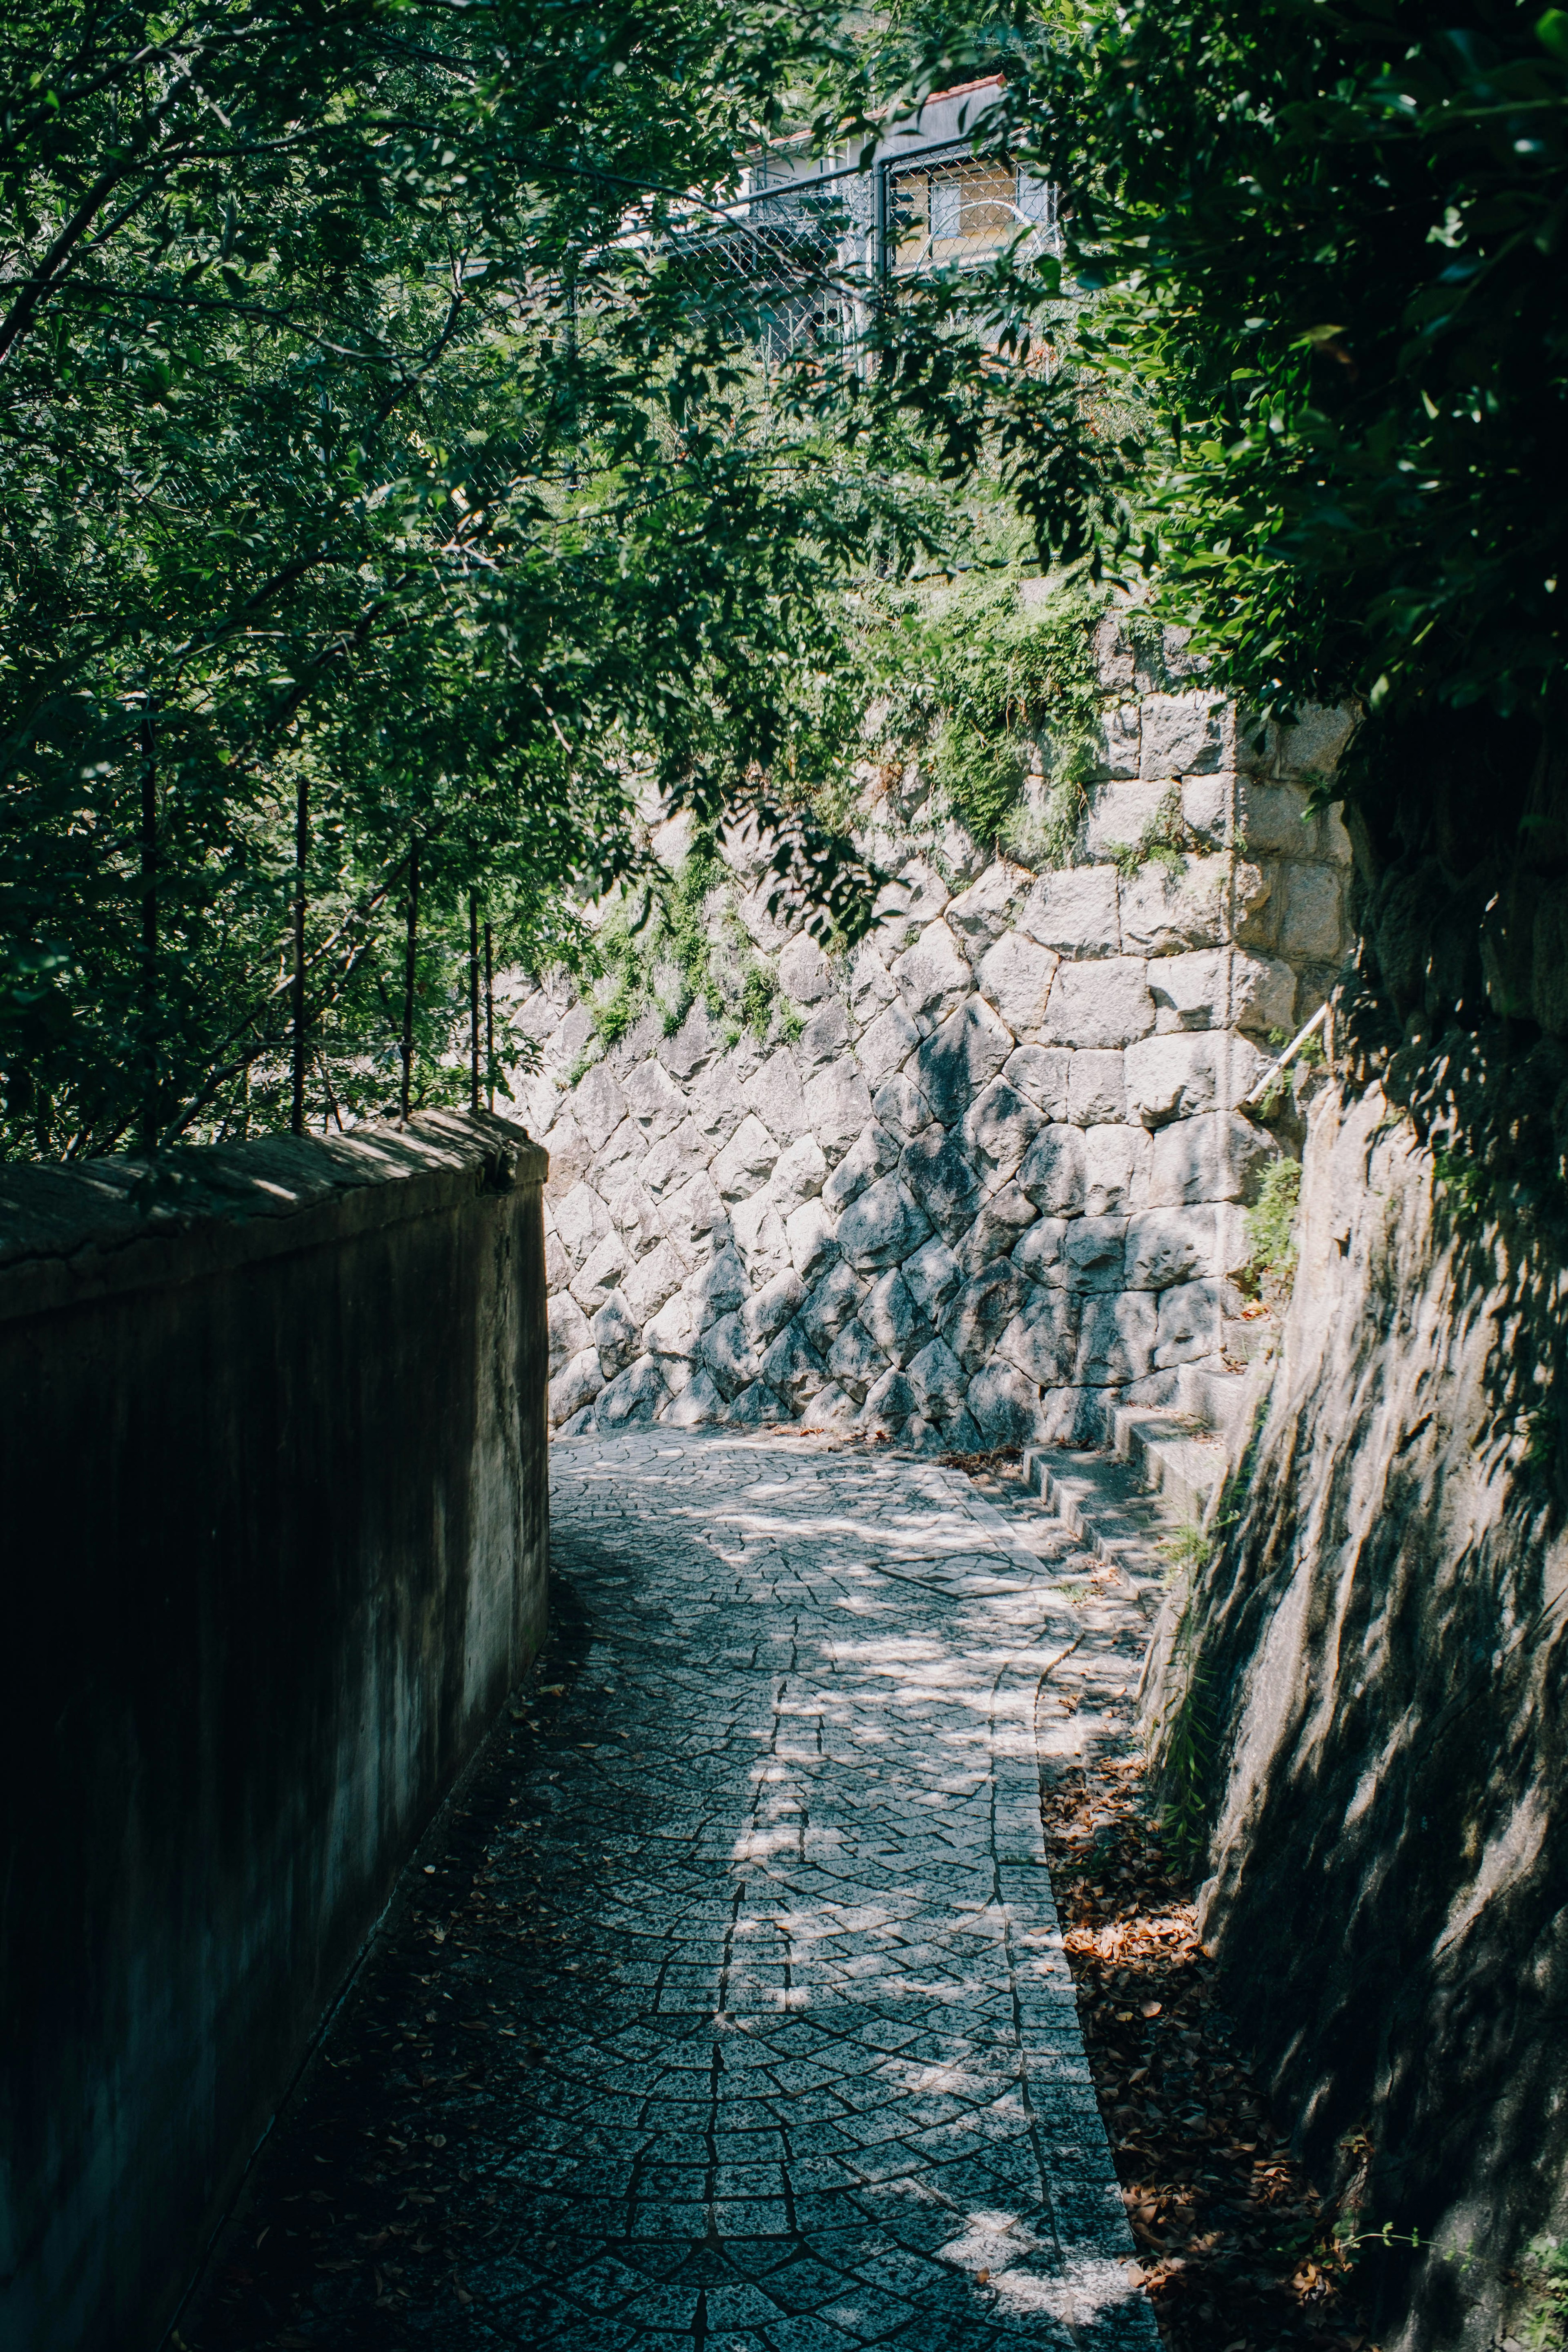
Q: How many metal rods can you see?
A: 5